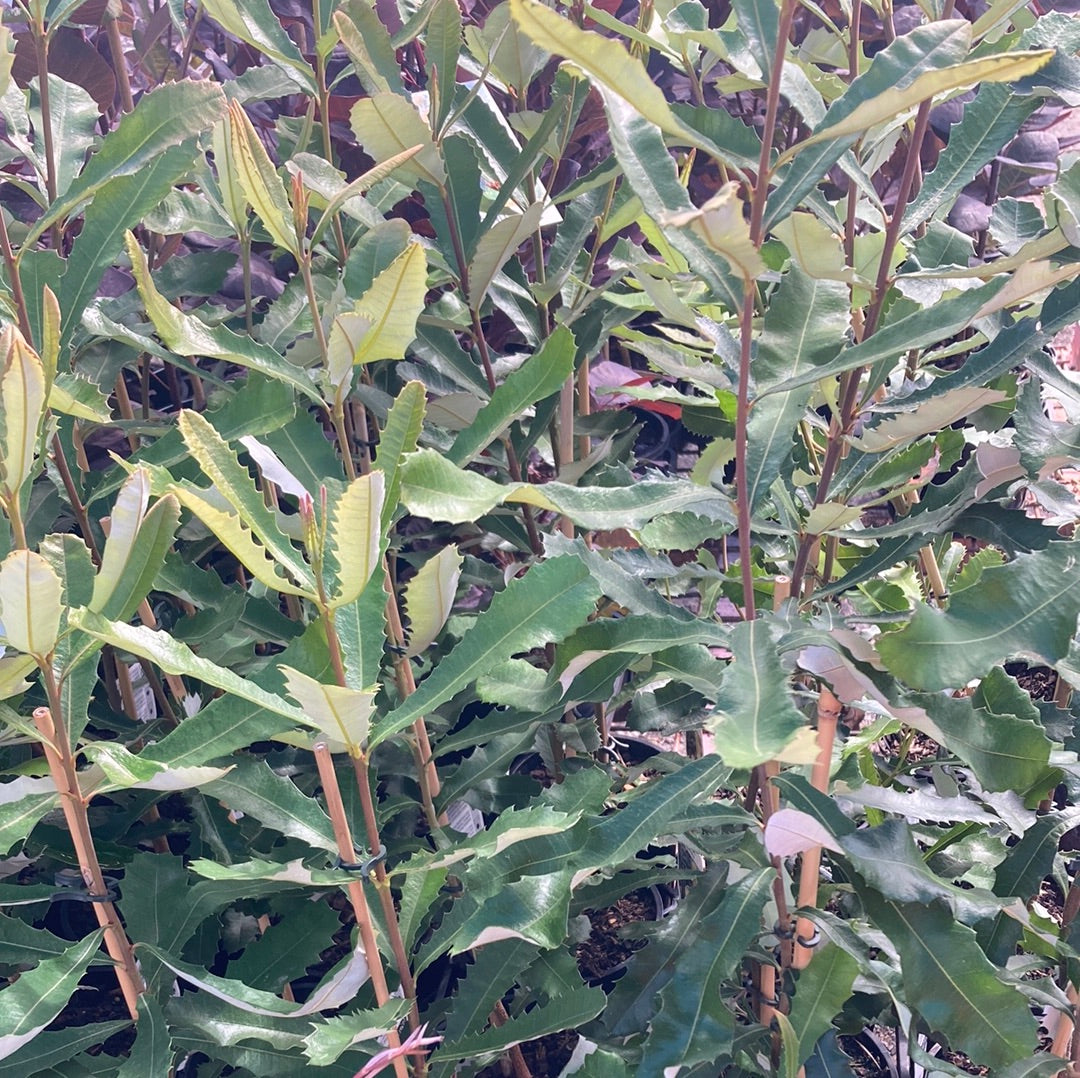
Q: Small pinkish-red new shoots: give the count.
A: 3